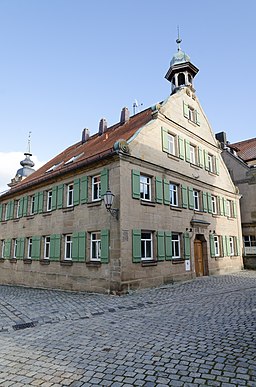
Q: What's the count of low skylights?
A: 2